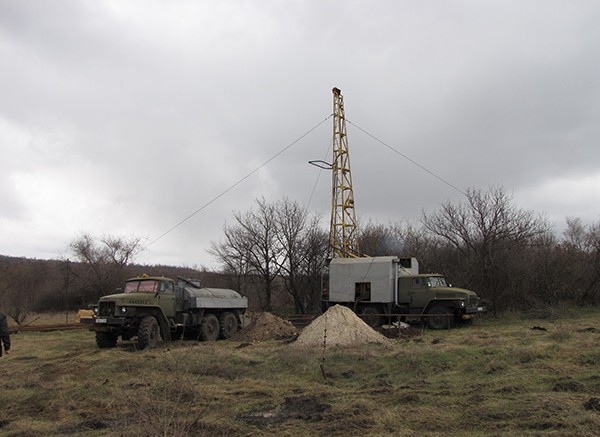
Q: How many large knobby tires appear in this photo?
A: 6